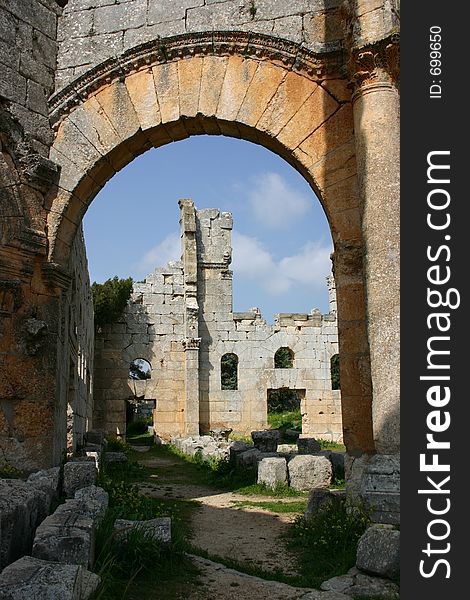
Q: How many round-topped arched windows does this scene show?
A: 4